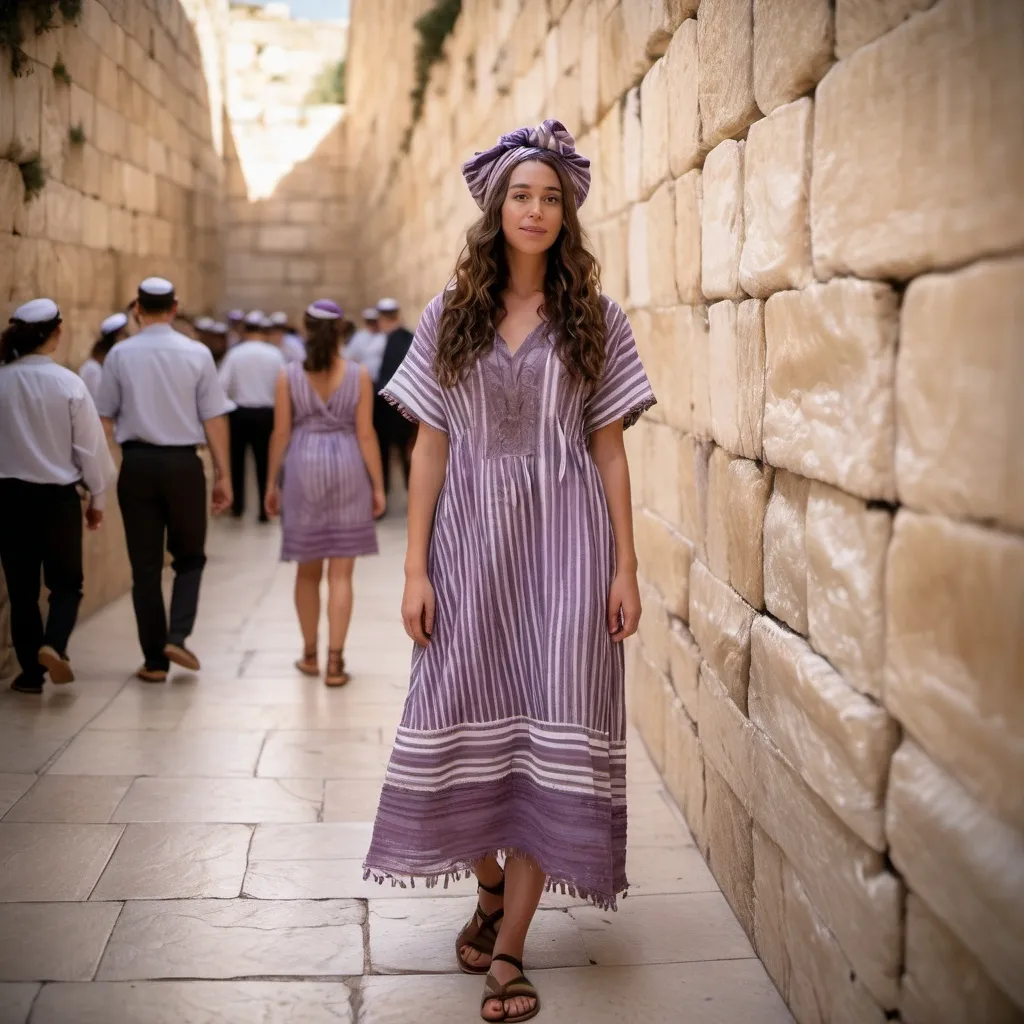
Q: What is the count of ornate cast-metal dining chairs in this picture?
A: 0